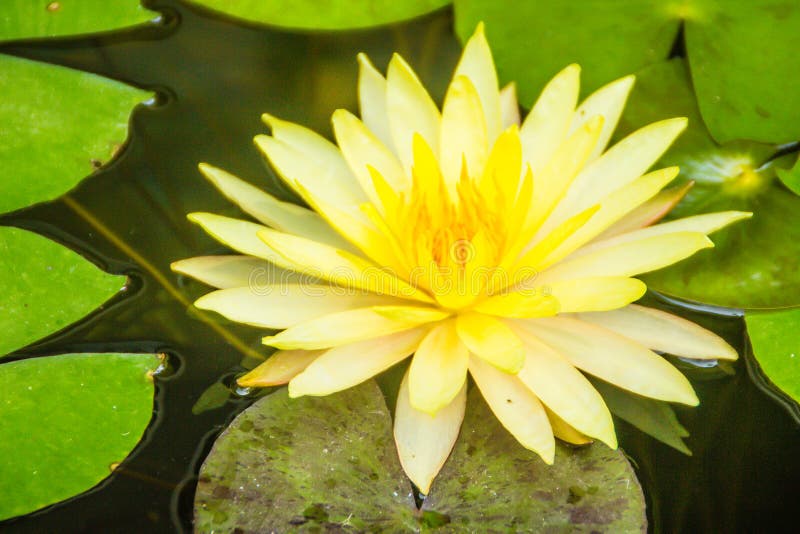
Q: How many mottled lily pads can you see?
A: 1